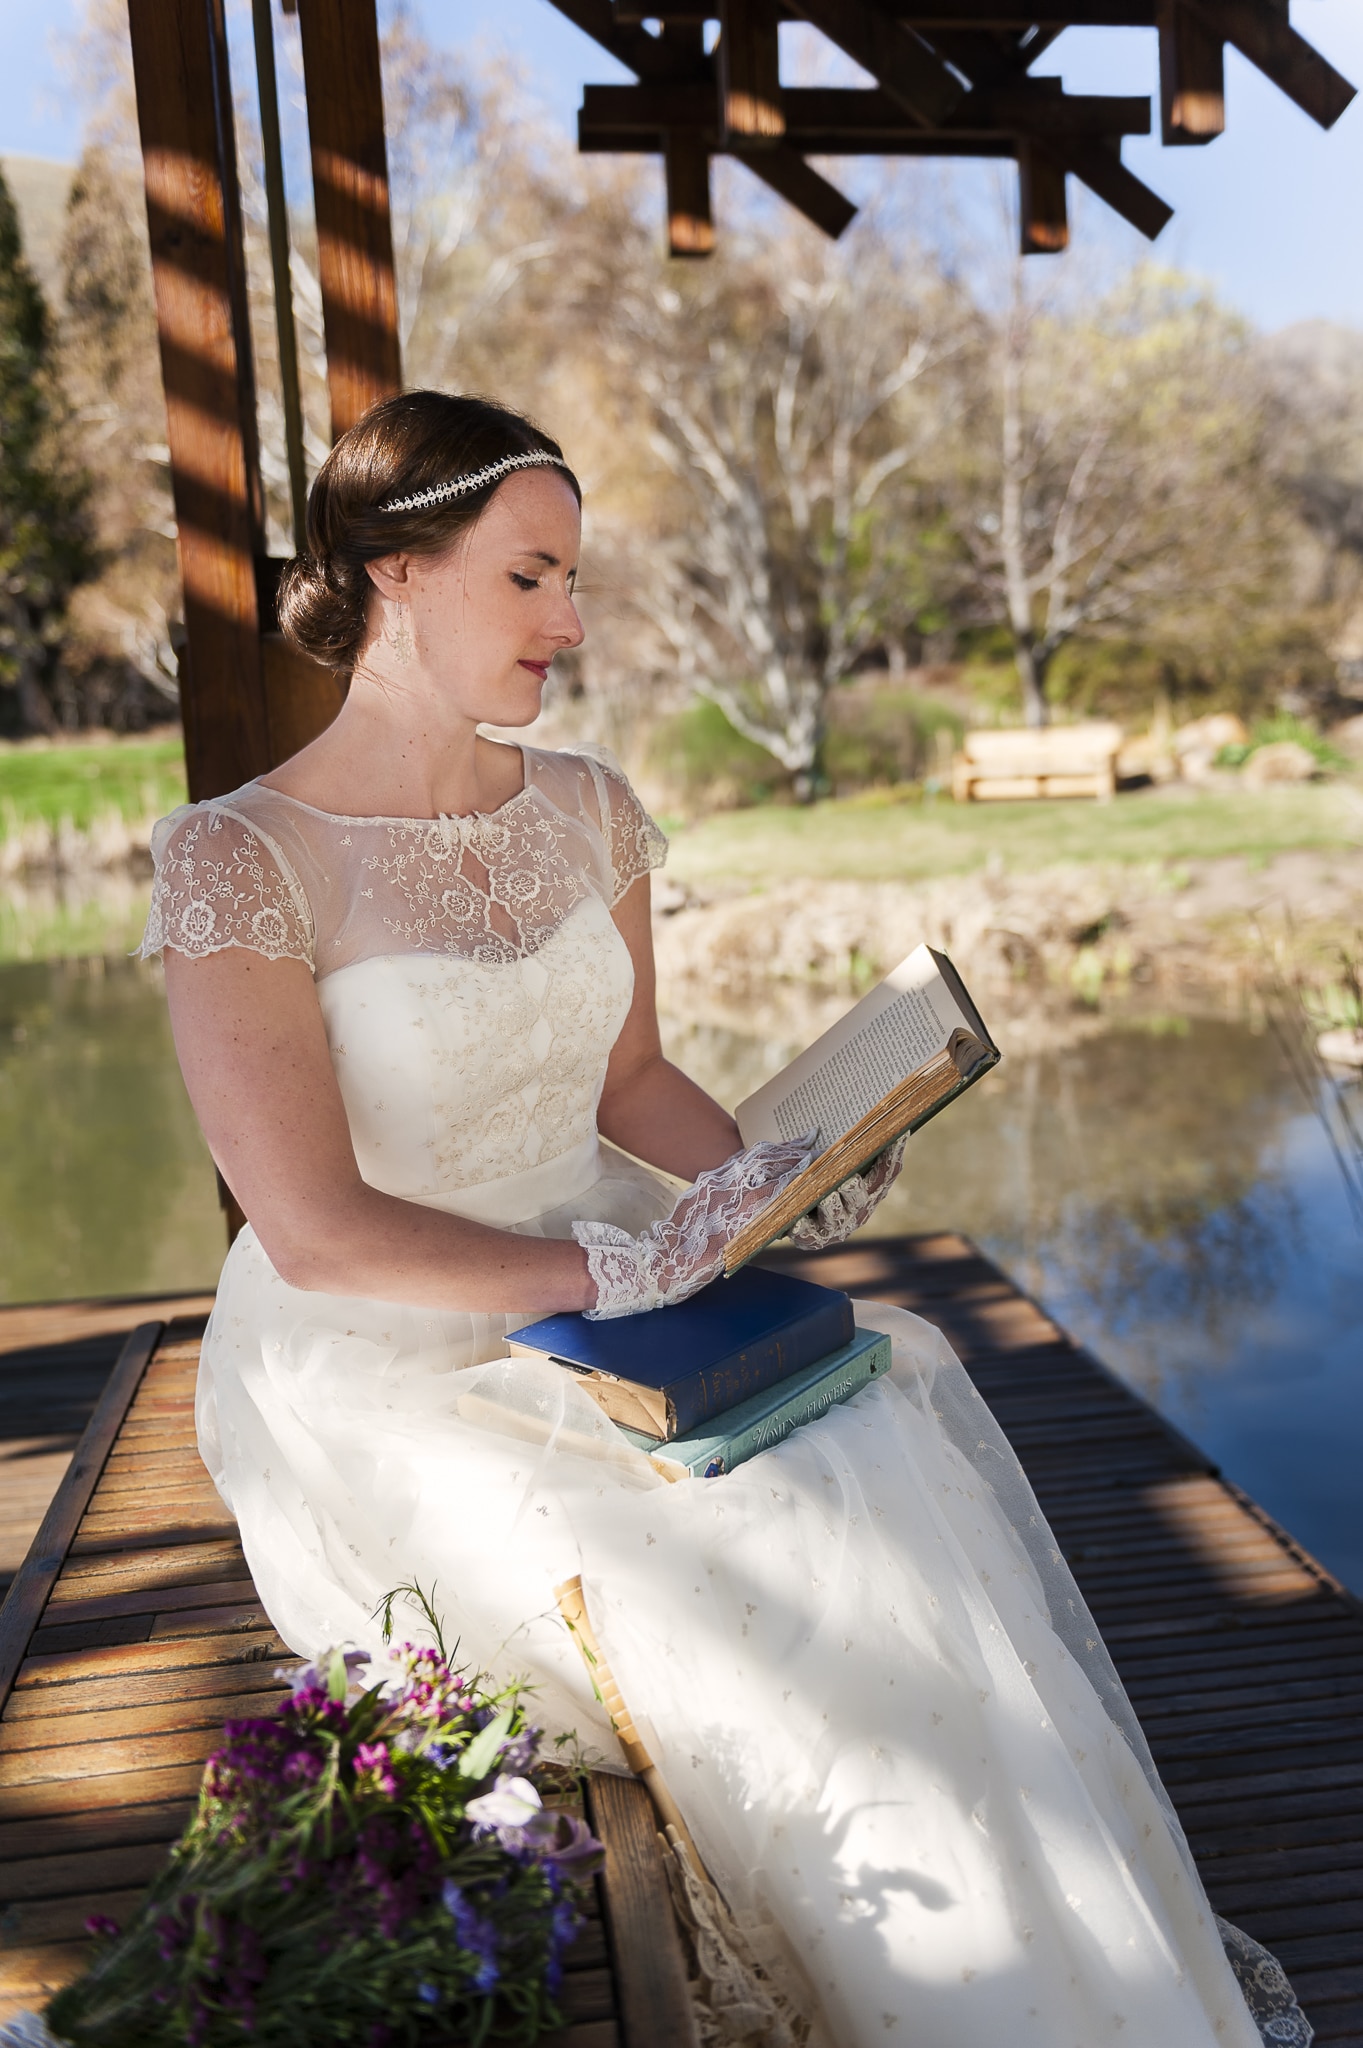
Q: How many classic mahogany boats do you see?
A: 0